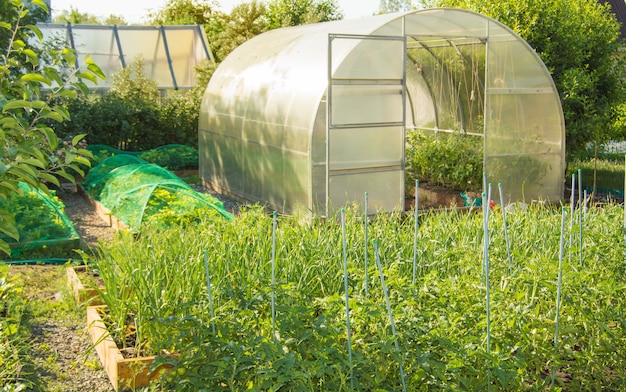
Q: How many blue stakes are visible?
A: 14